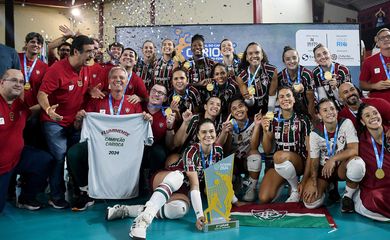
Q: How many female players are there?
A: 15